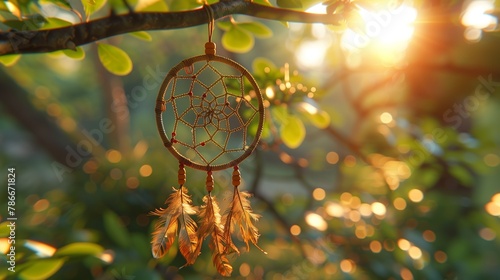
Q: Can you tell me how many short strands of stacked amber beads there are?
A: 3